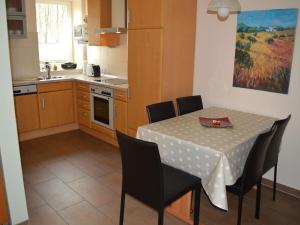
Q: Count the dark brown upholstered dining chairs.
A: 5